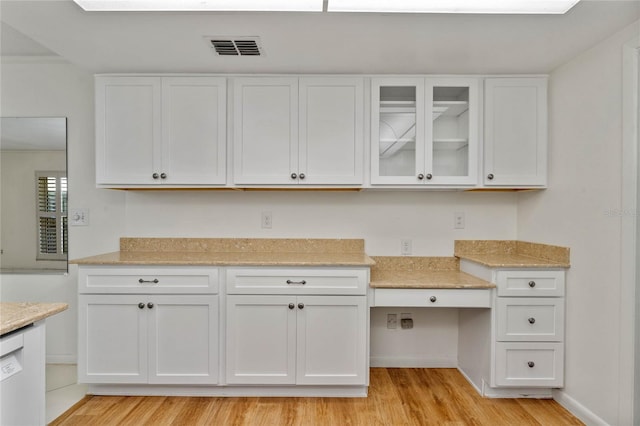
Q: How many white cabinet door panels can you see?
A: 11